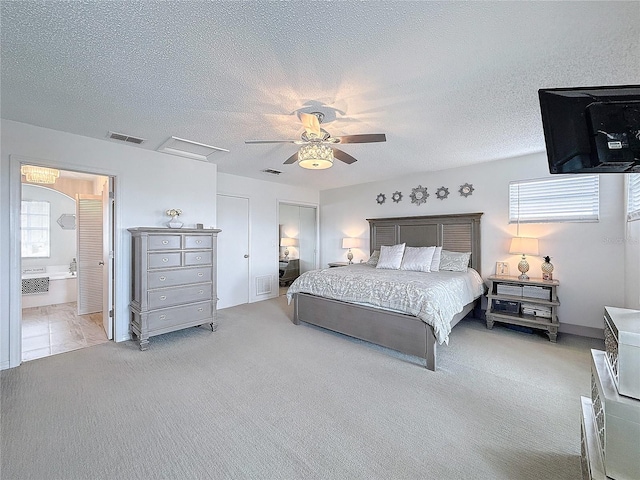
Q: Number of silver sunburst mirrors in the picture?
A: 5